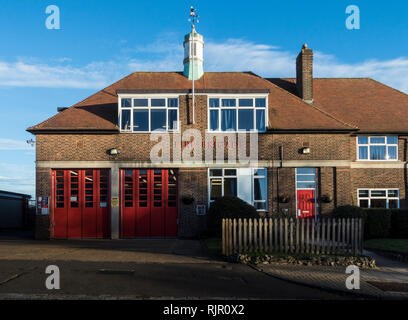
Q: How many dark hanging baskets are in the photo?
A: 3